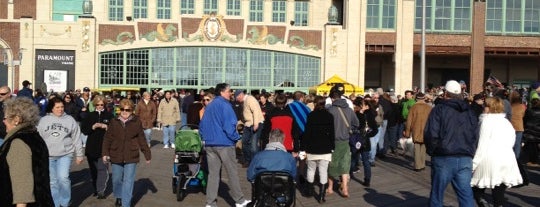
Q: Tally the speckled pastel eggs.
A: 0